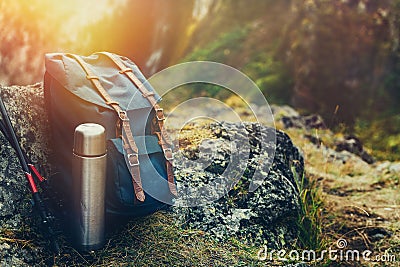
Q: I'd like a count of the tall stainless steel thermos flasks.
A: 1